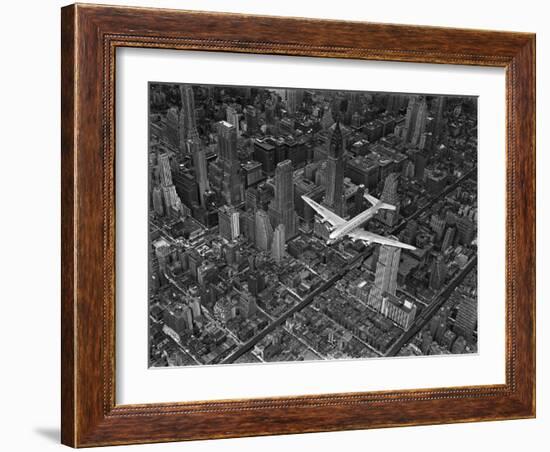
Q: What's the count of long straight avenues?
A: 2